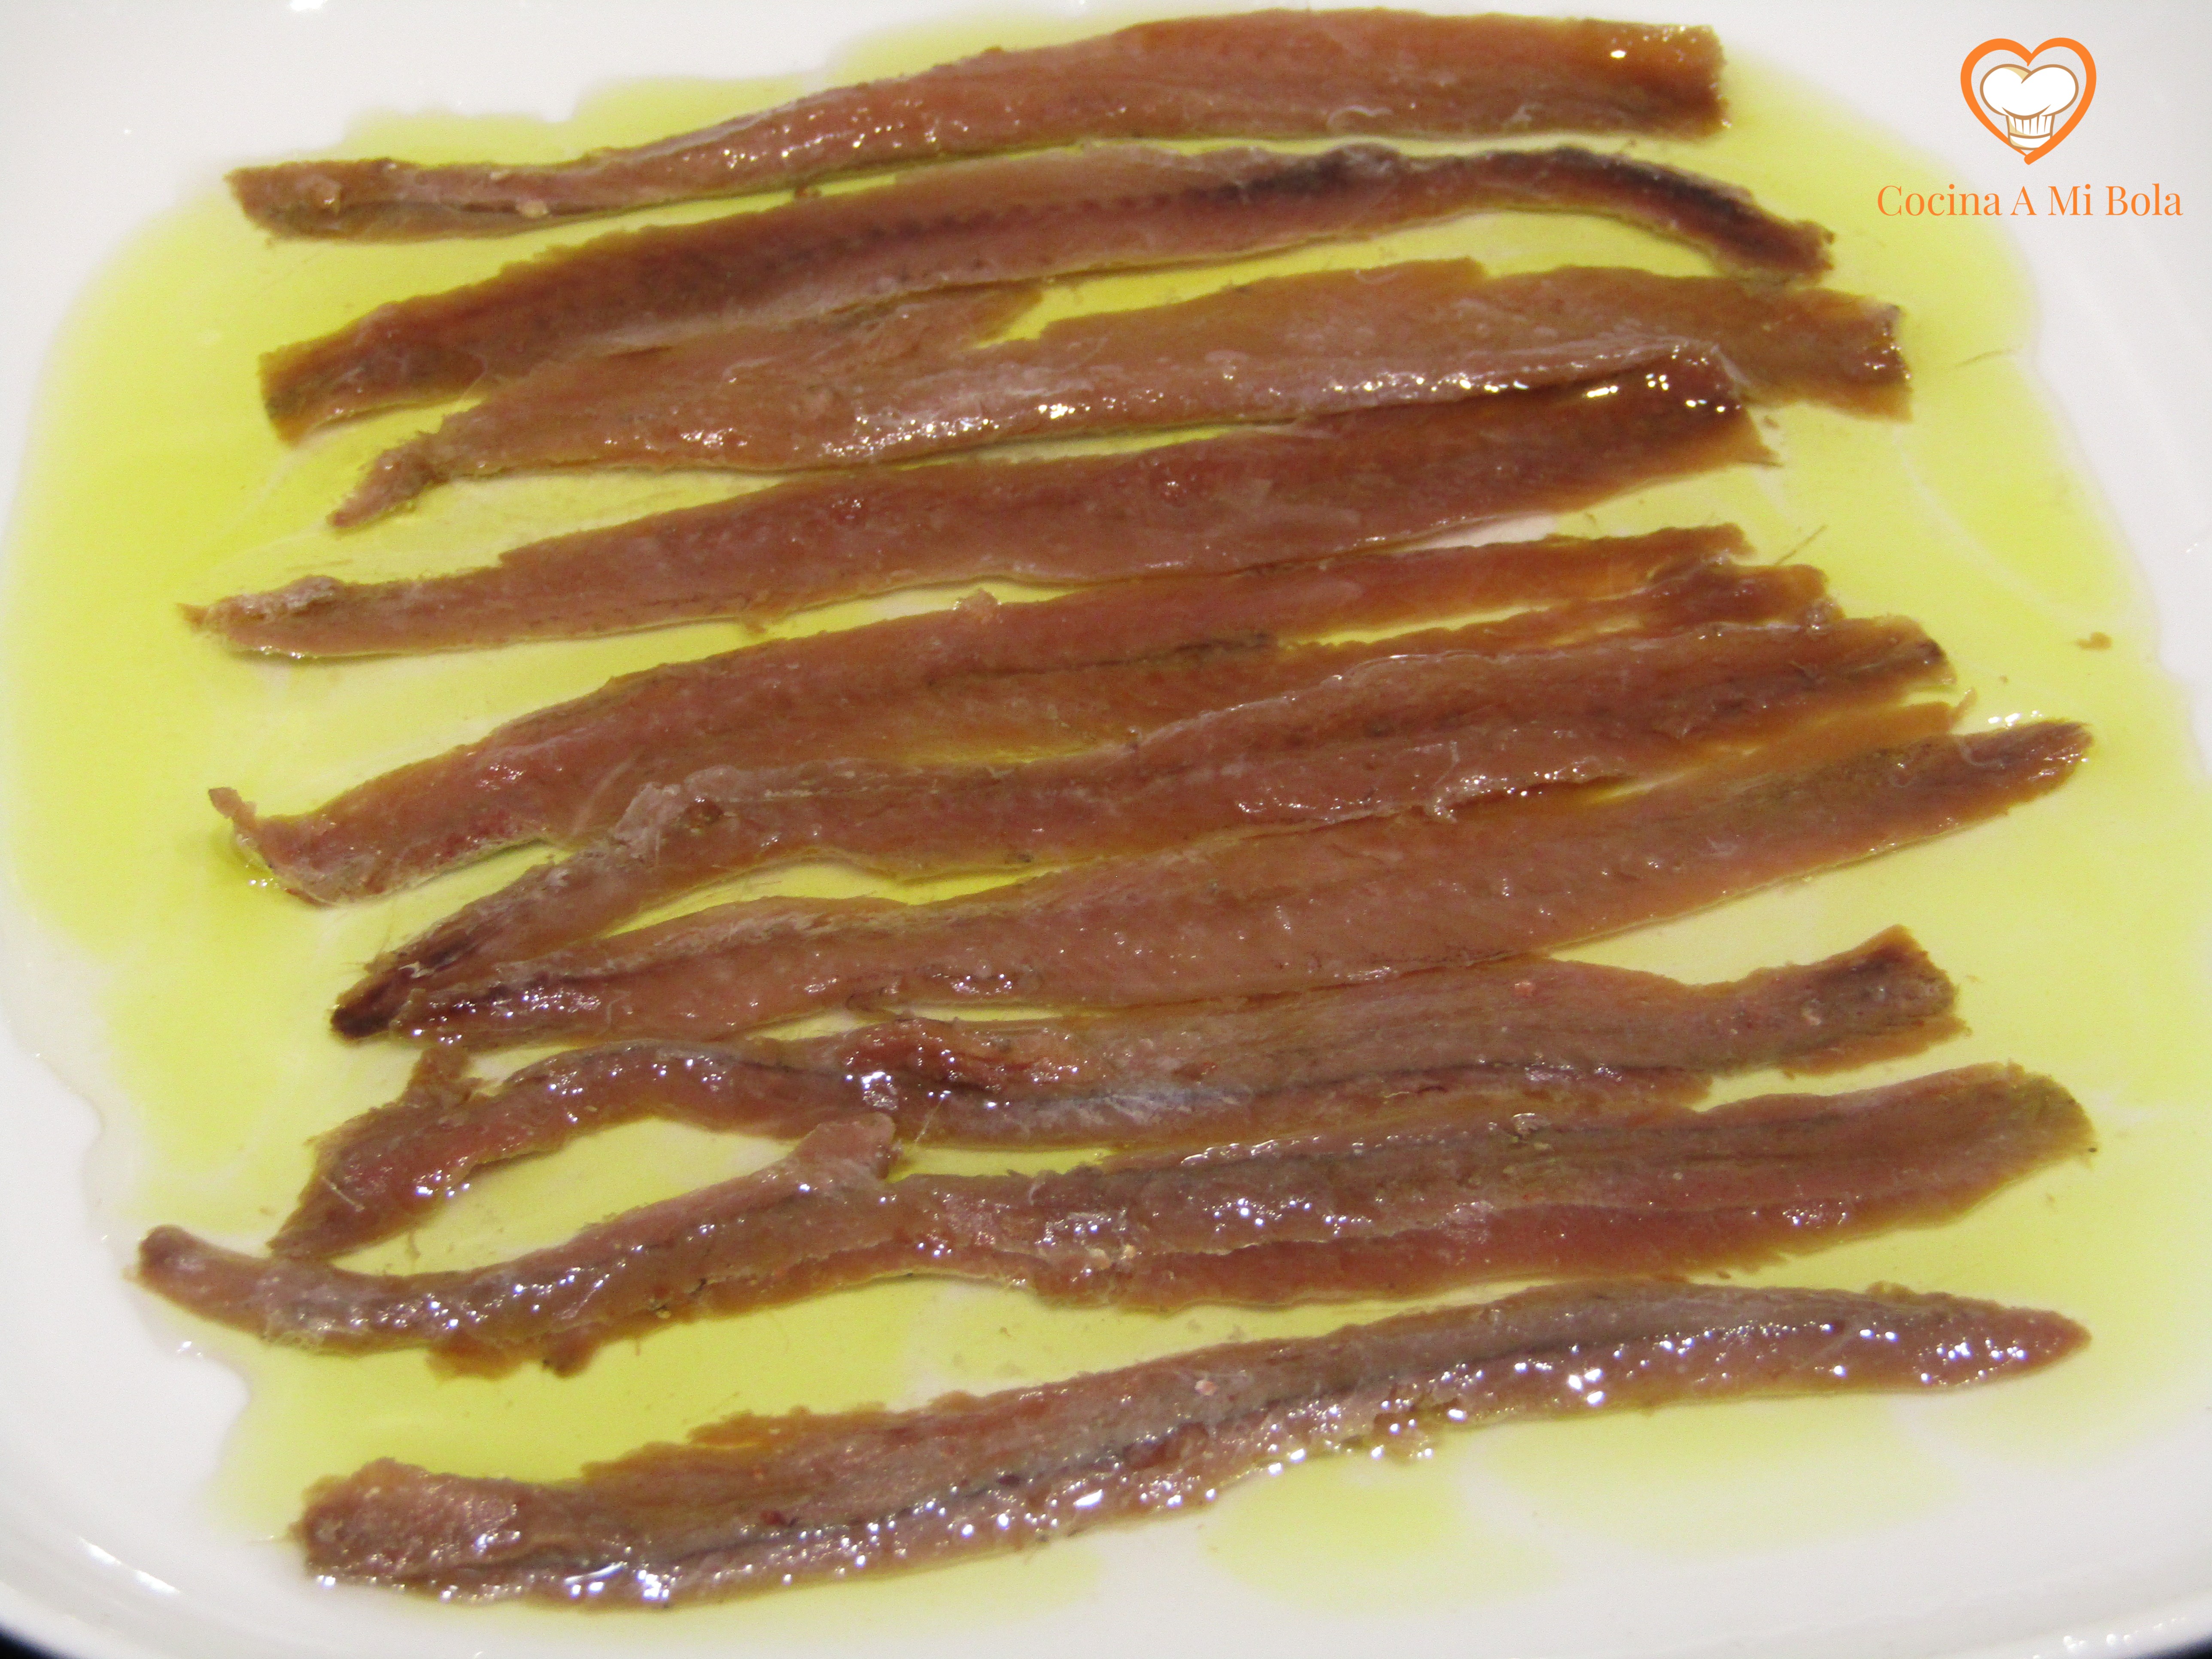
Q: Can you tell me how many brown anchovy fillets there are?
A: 10